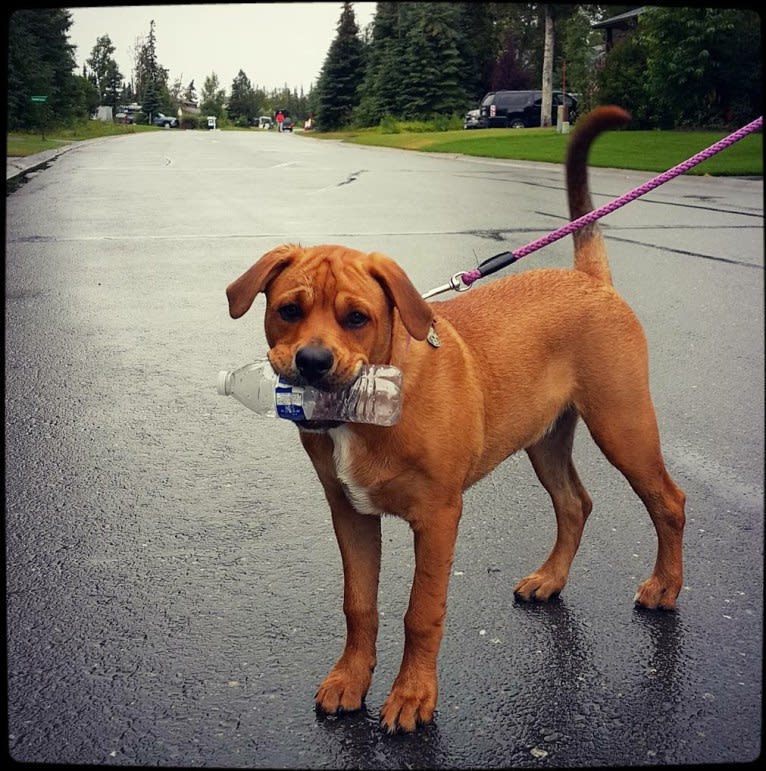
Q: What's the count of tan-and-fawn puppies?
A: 1